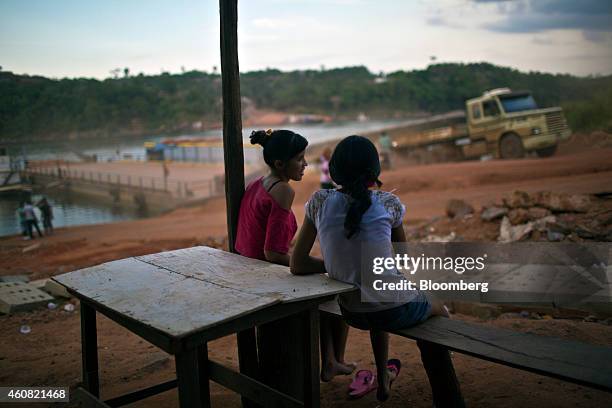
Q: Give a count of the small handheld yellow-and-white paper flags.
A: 0